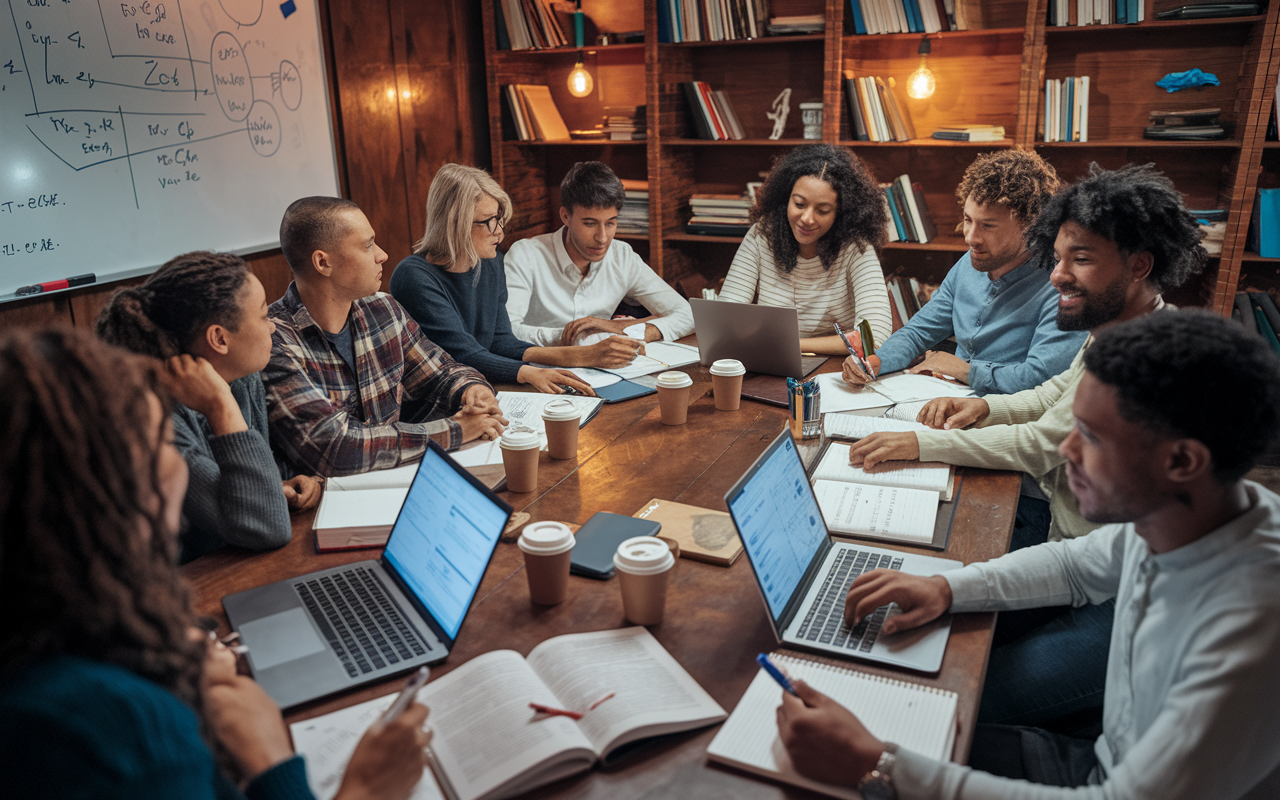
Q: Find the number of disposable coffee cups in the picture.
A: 6